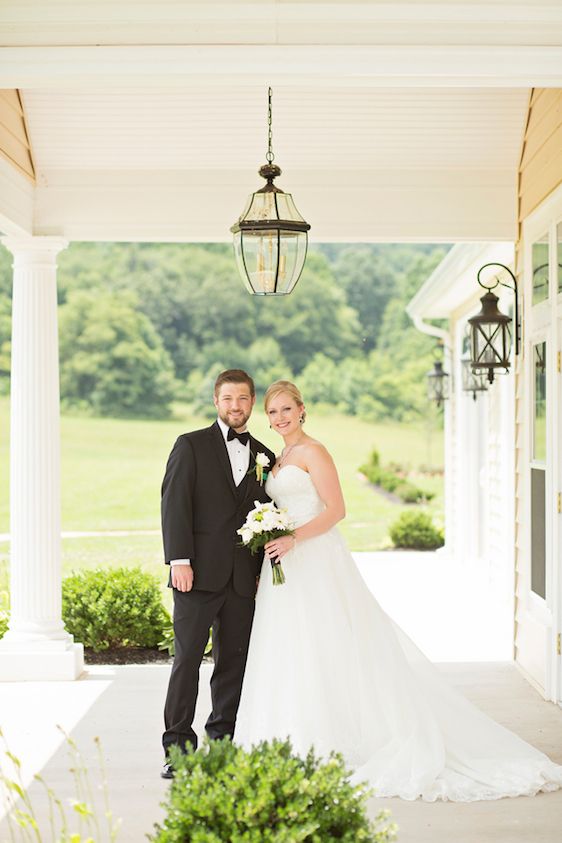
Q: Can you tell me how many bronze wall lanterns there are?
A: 3